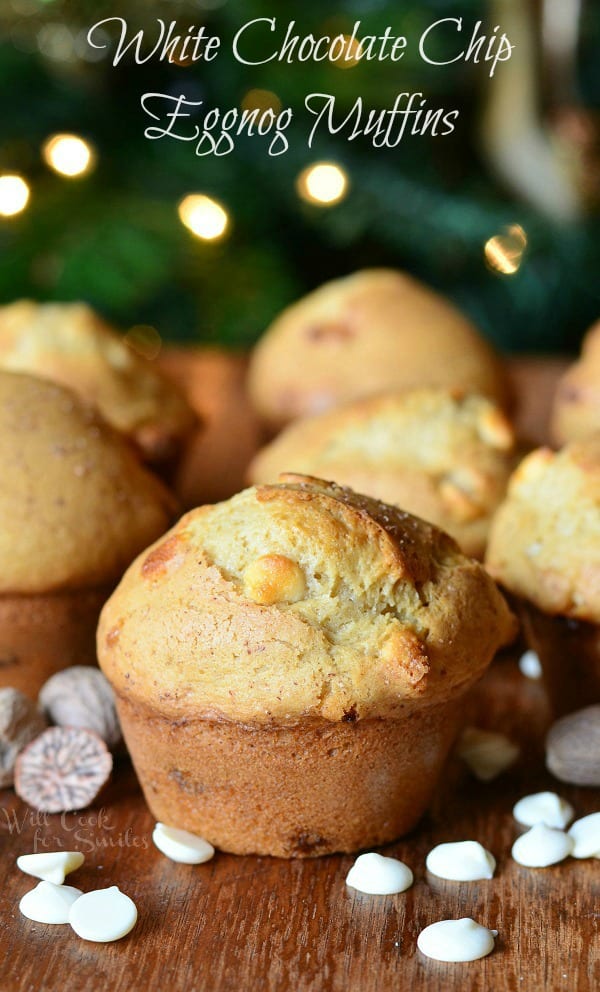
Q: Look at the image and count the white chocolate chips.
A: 12